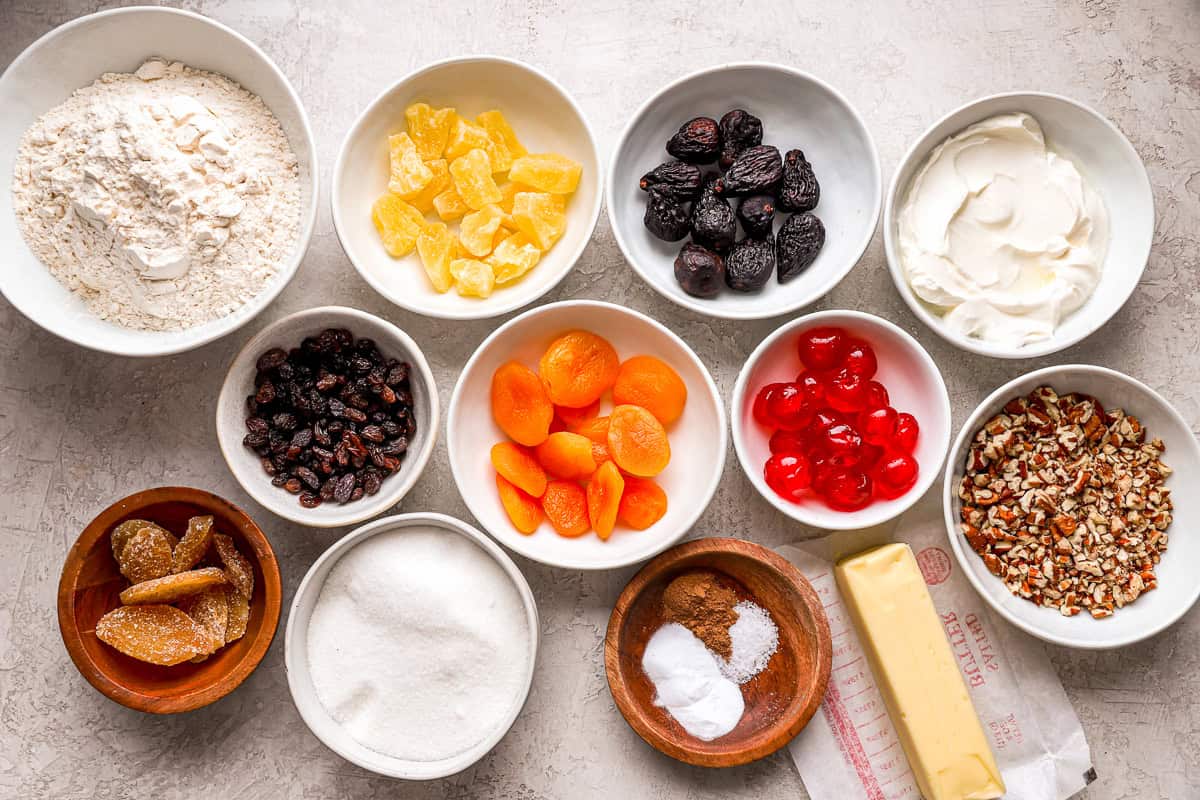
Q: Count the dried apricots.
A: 12